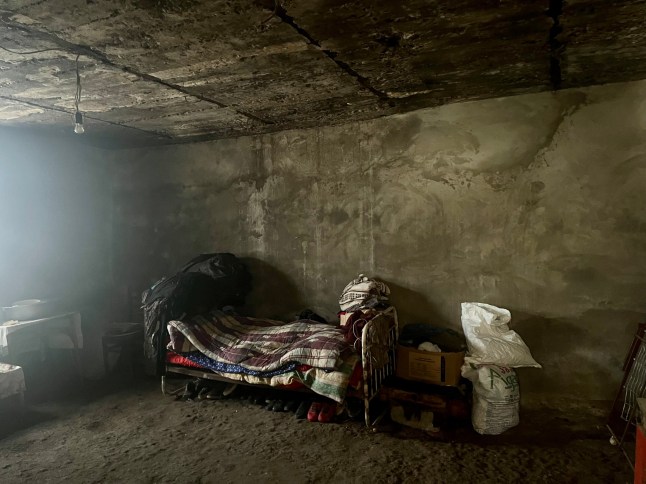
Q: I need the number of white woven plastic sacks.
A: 2